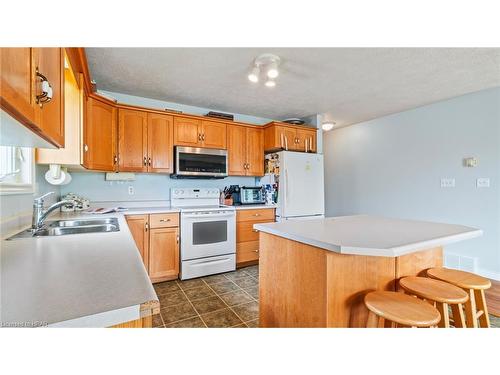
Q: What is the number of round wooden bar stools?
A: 3